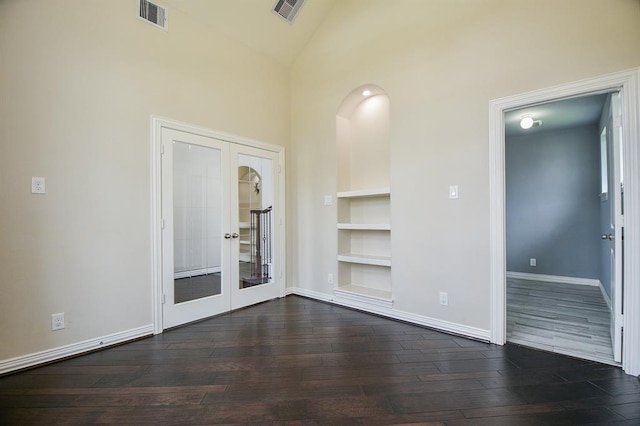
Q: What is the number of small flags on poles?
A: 0